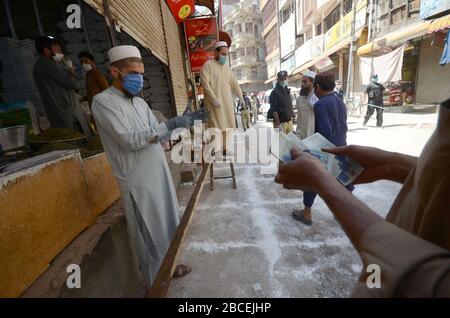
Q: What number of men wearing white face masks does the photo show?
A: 2